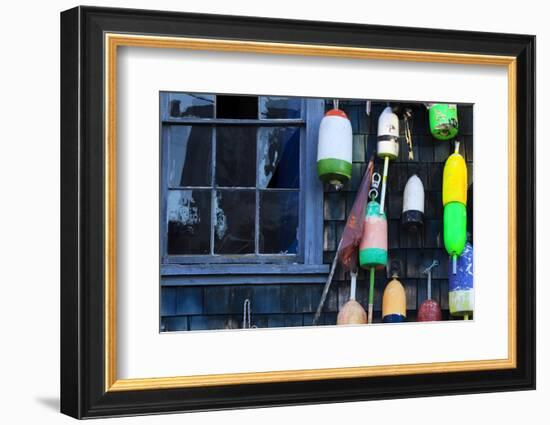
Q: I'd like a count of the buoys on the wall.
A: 10